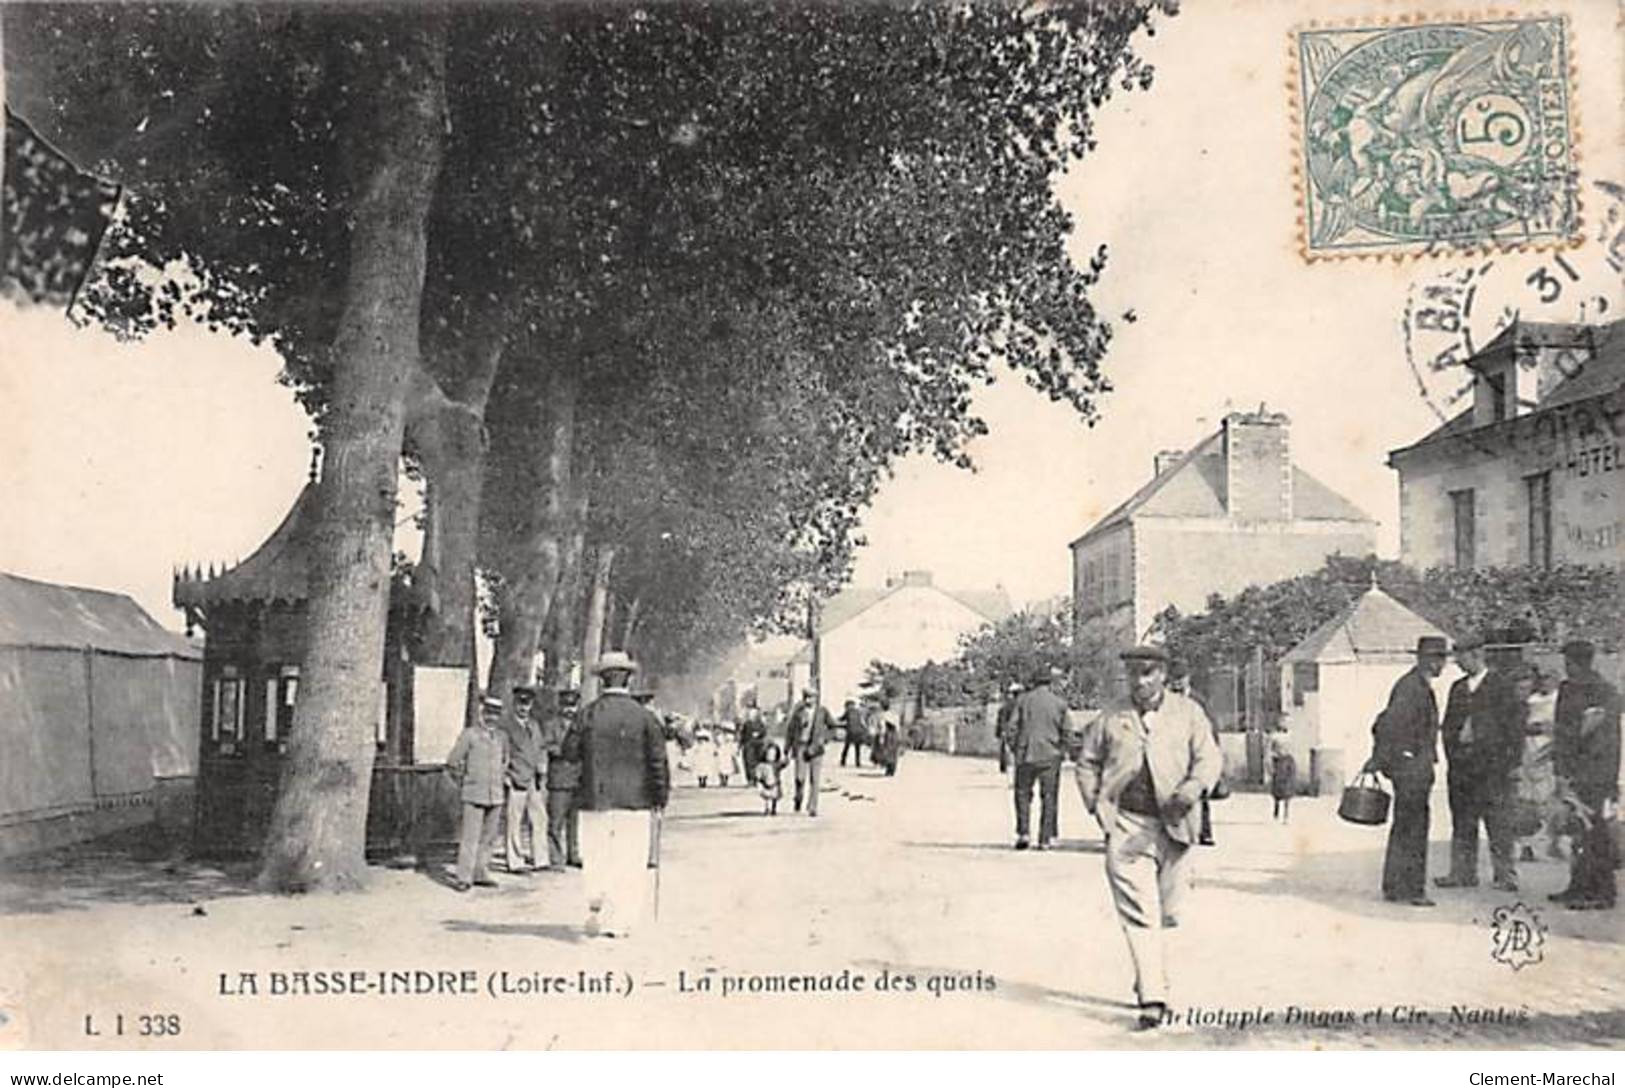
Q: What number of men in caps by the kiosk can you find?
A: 3